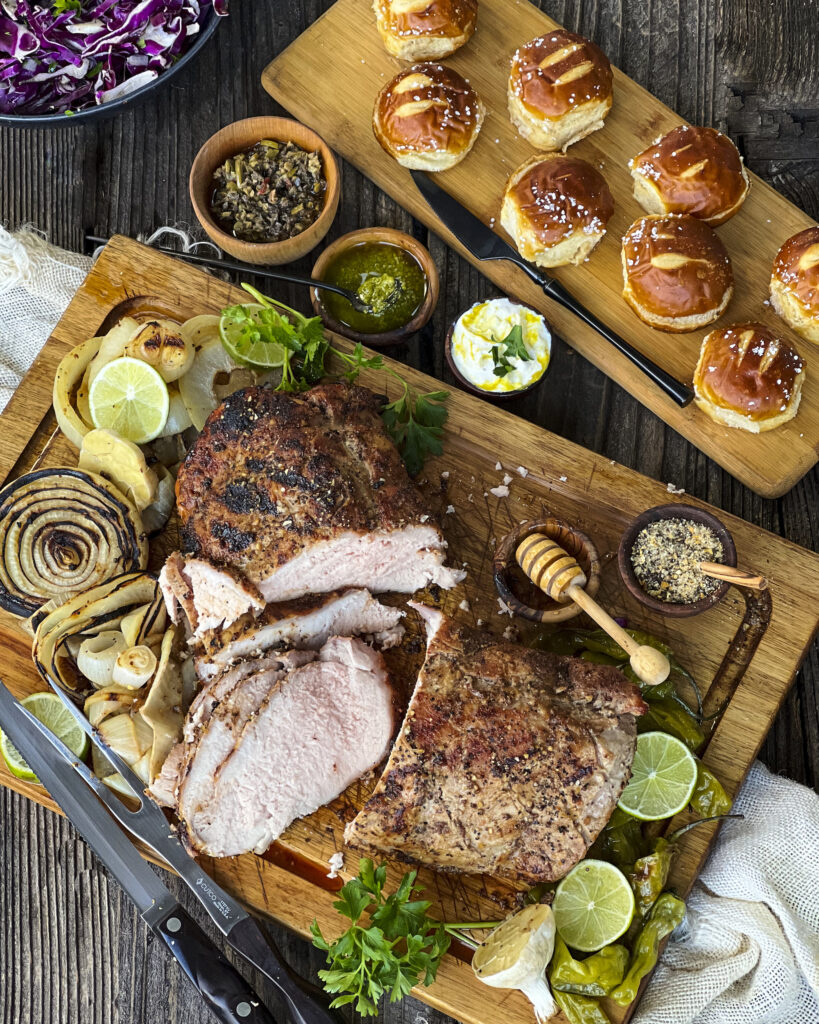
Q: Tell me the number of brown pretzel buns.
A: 8